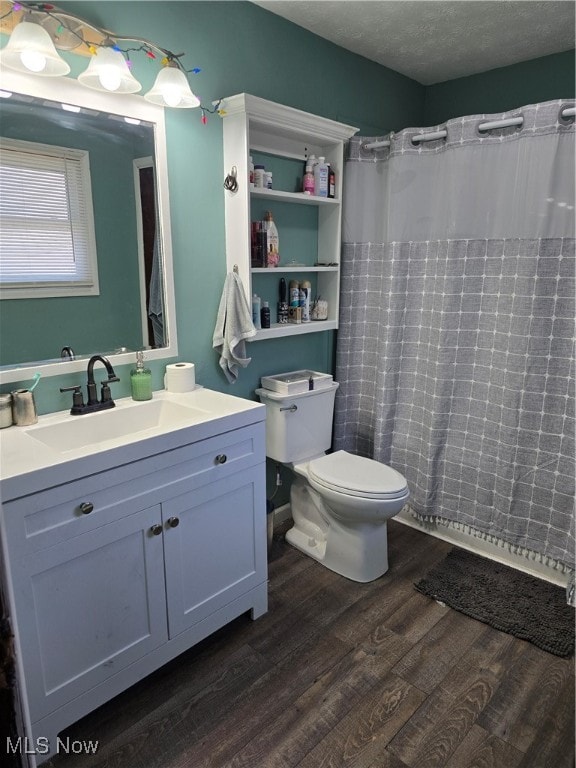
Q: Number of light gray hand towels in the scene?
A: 1